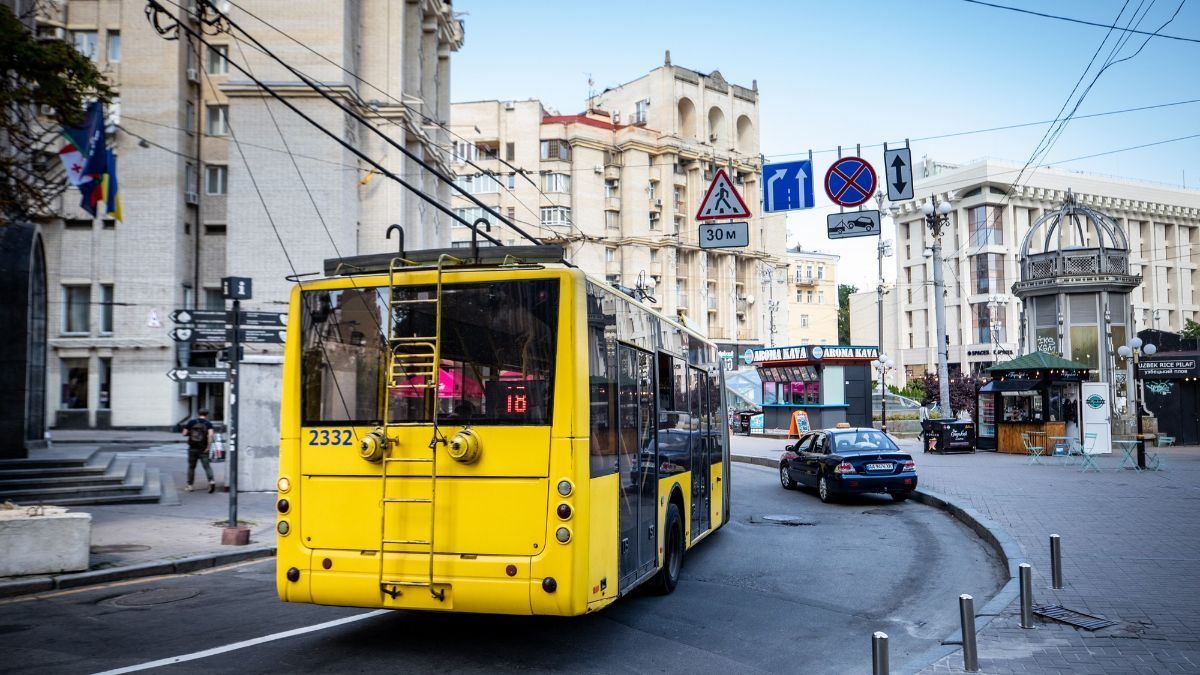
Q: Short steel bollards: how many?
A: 4